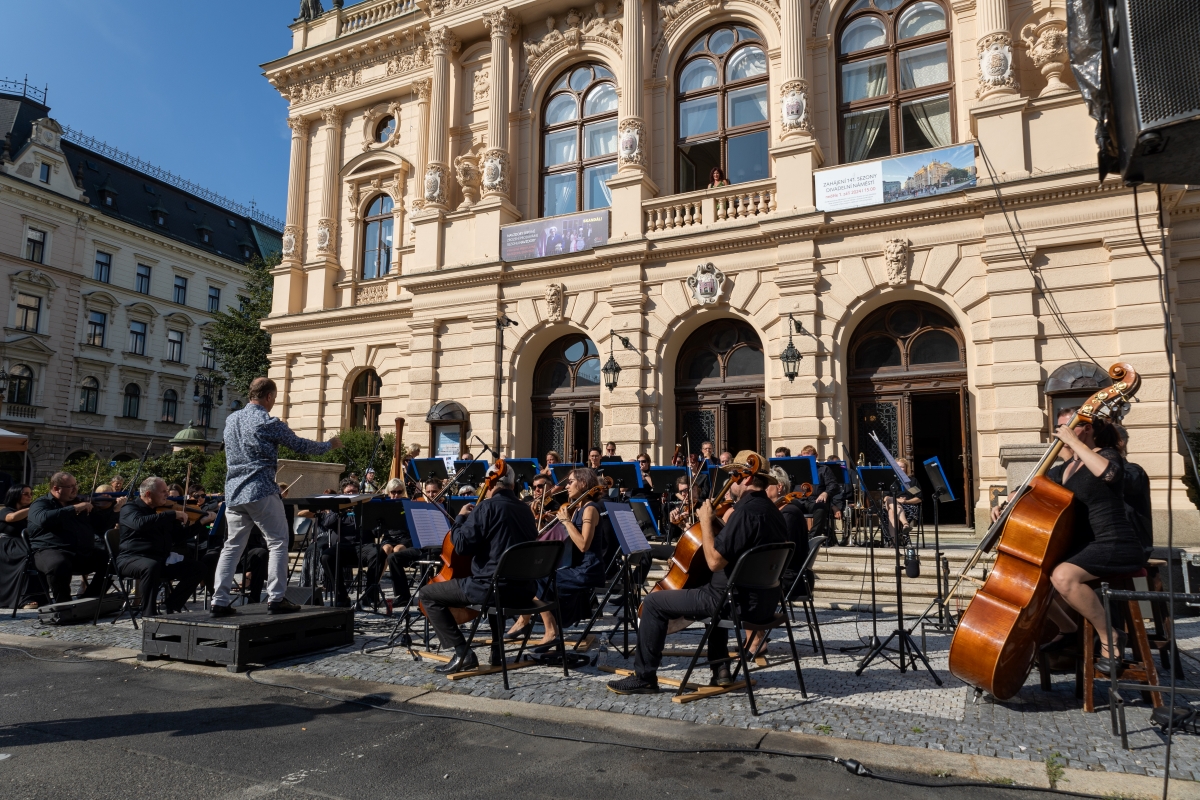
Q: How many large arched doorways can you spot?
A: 3